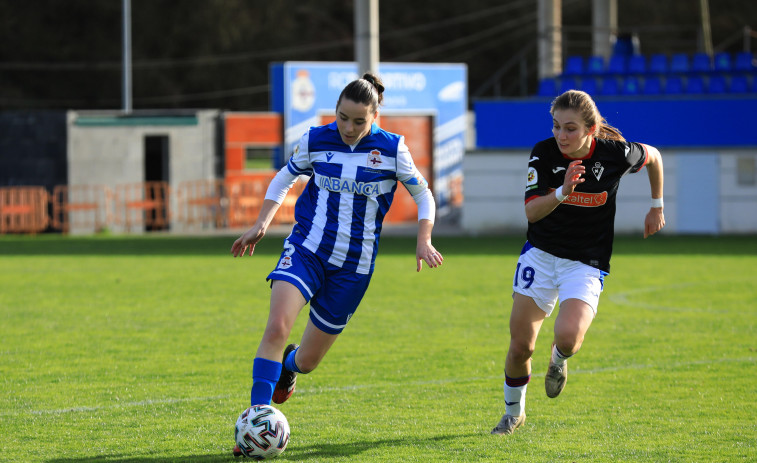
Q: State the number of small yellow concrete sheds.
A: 0